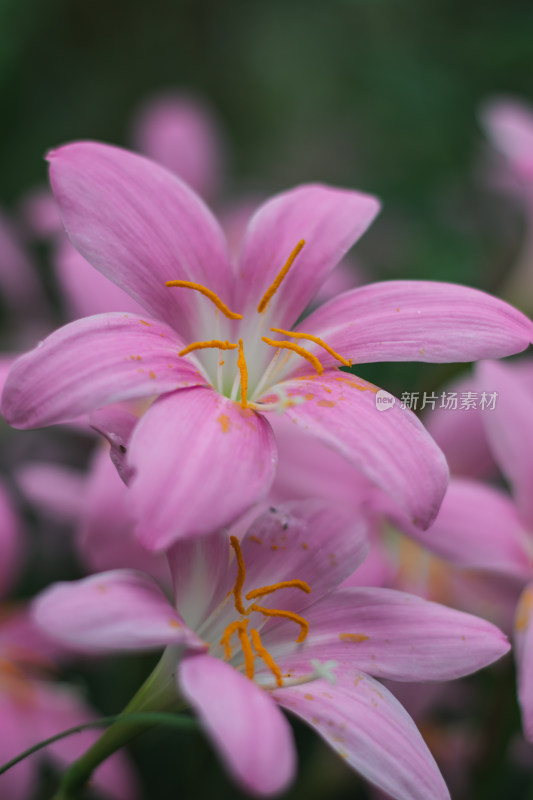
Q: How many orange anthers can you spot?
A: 12